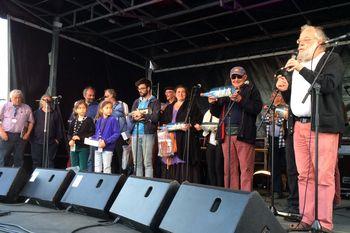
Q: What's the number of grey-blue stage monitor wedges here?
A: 5